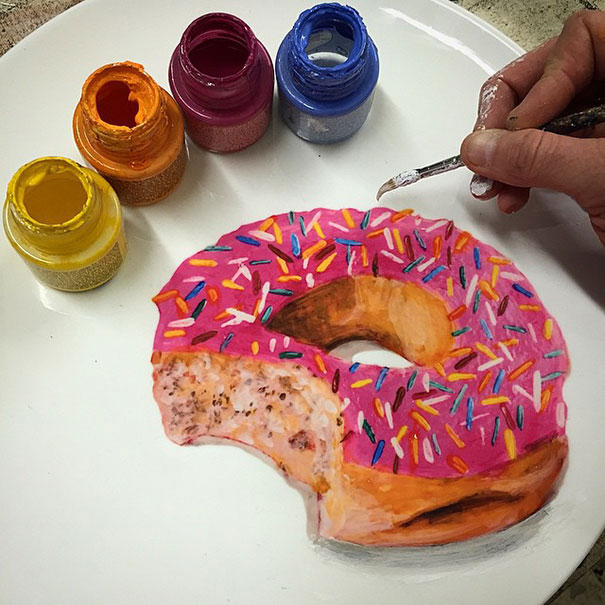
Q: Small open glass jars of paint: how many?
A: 4